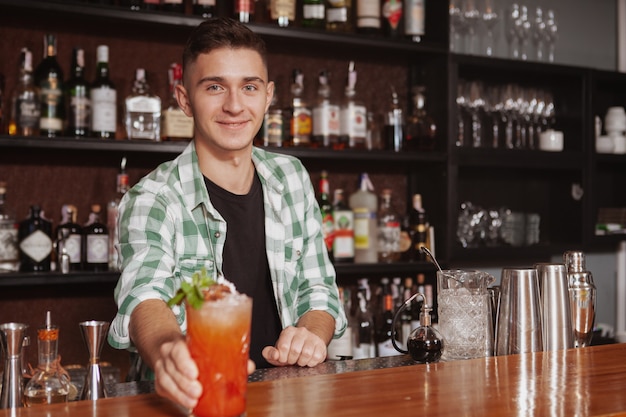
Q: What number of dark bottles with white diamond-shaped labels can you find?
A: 1